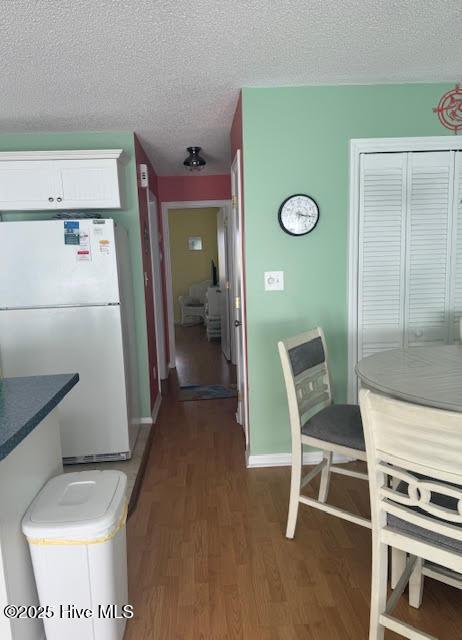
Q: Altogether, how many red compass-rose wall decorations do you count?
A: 1